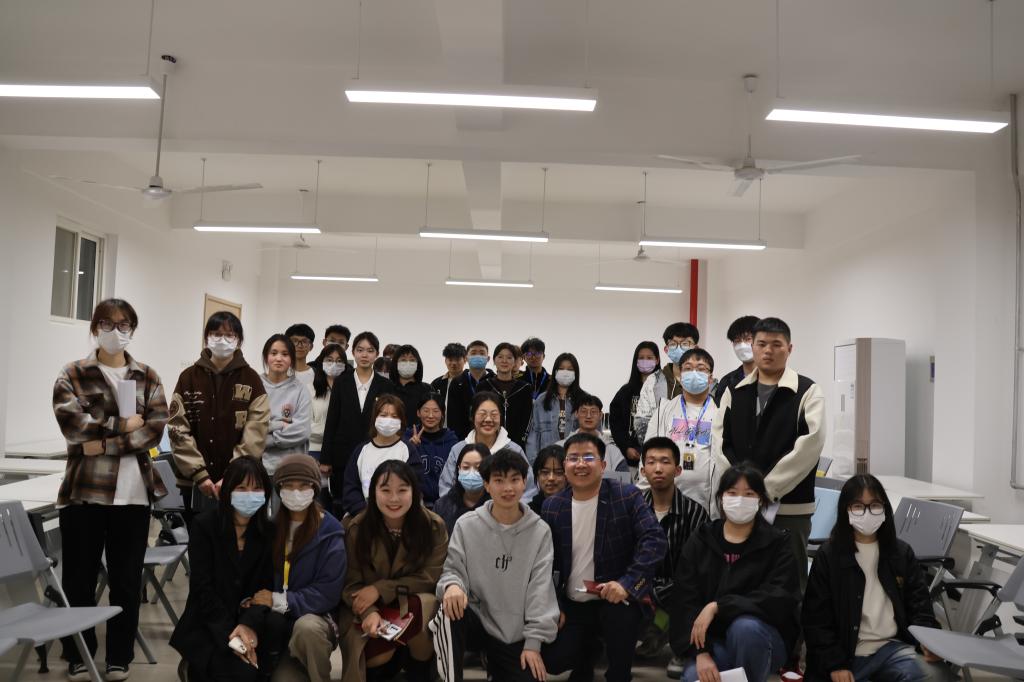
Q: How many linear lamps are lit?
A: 9